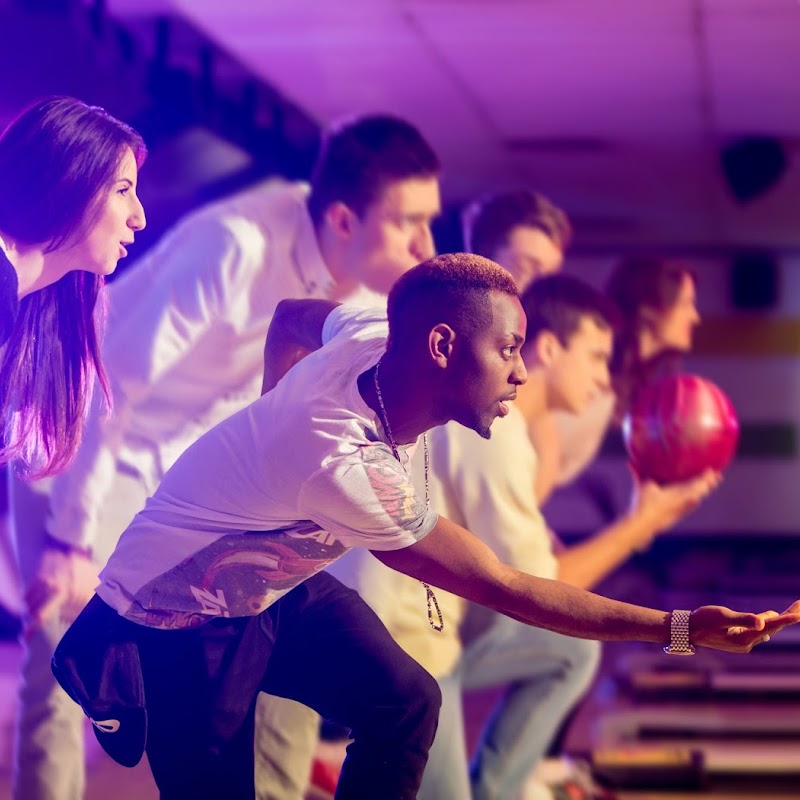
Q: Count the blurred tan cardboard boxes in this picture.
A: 0